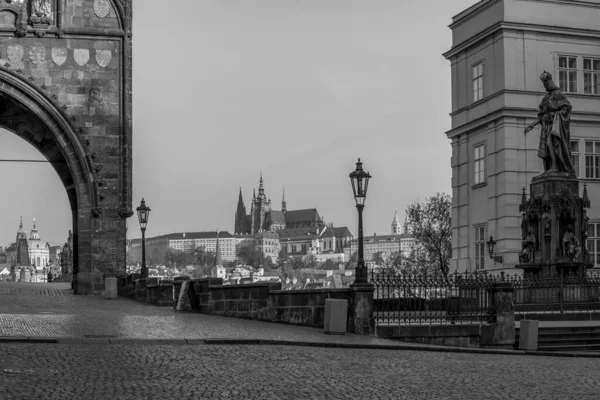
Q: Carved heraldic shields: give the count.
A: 6